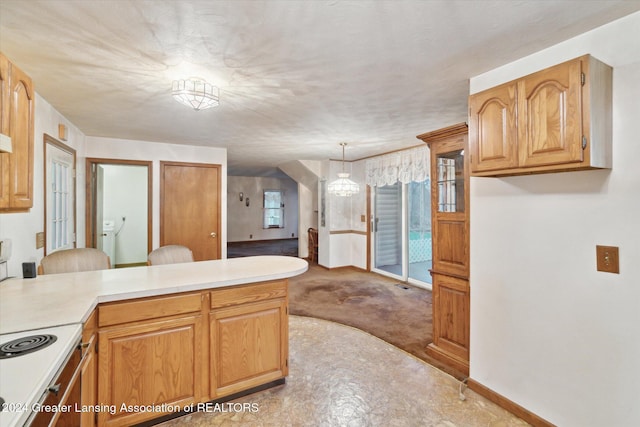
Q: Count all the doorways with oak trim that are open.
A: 1